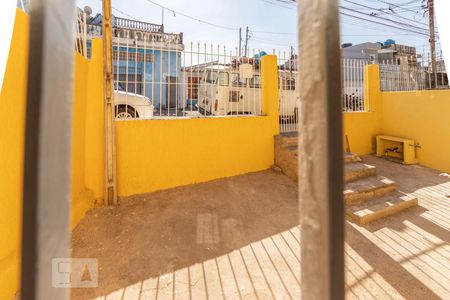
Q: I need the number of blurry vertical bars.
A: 2